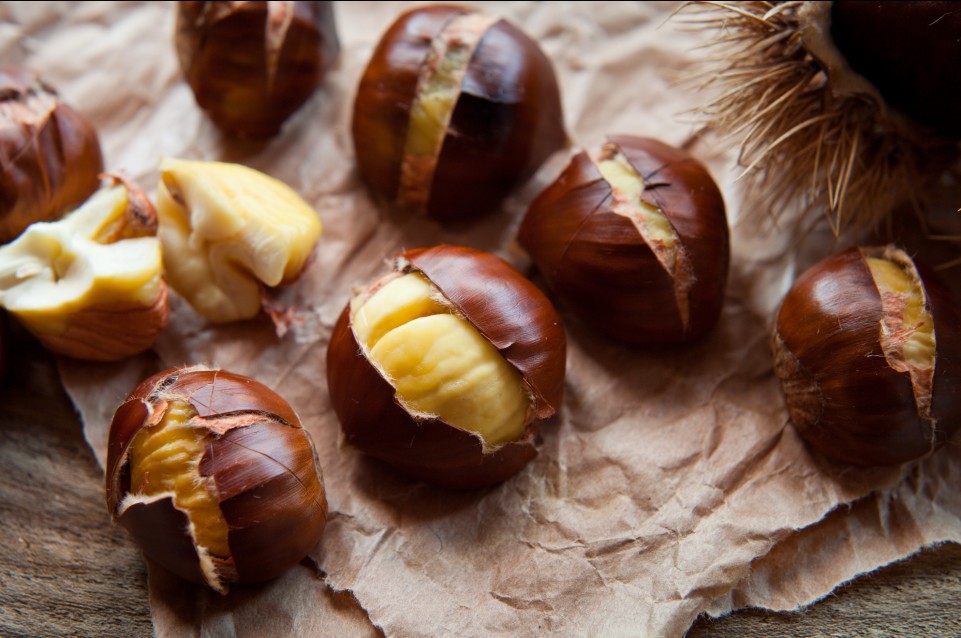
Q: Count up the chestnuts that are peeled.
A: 2